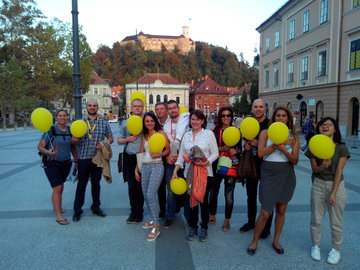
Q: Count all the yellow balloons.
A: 11